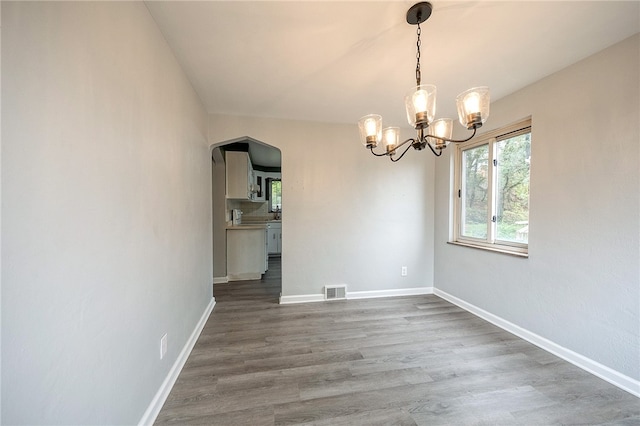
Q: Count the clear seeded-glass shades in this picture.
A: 5